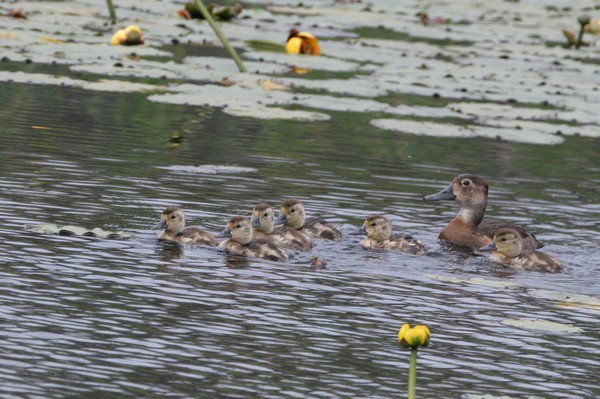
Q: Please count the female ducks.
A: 1